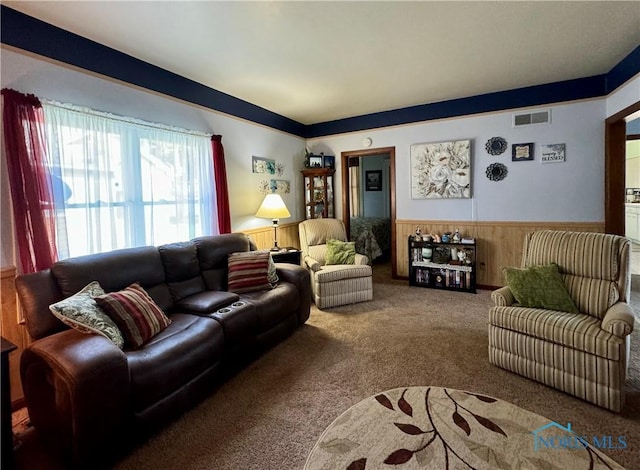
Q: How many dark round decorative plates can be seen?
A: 2